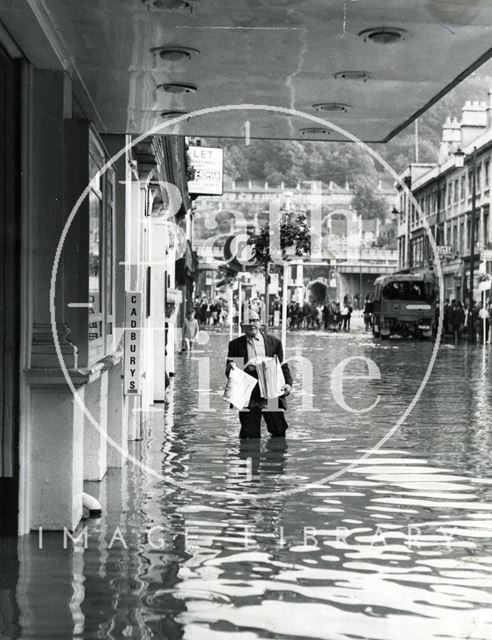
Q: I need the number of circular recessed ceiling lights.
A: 8